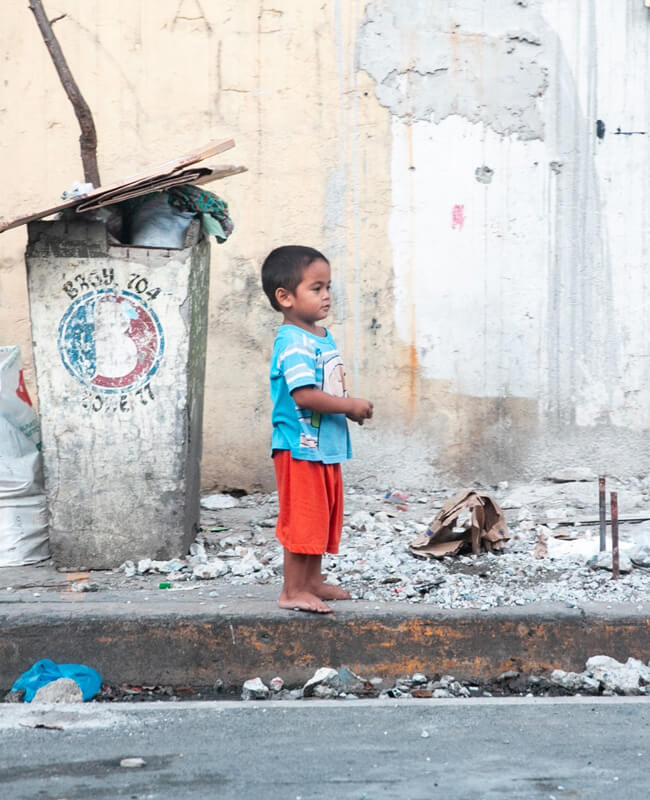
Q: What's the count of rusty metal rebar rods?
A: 2